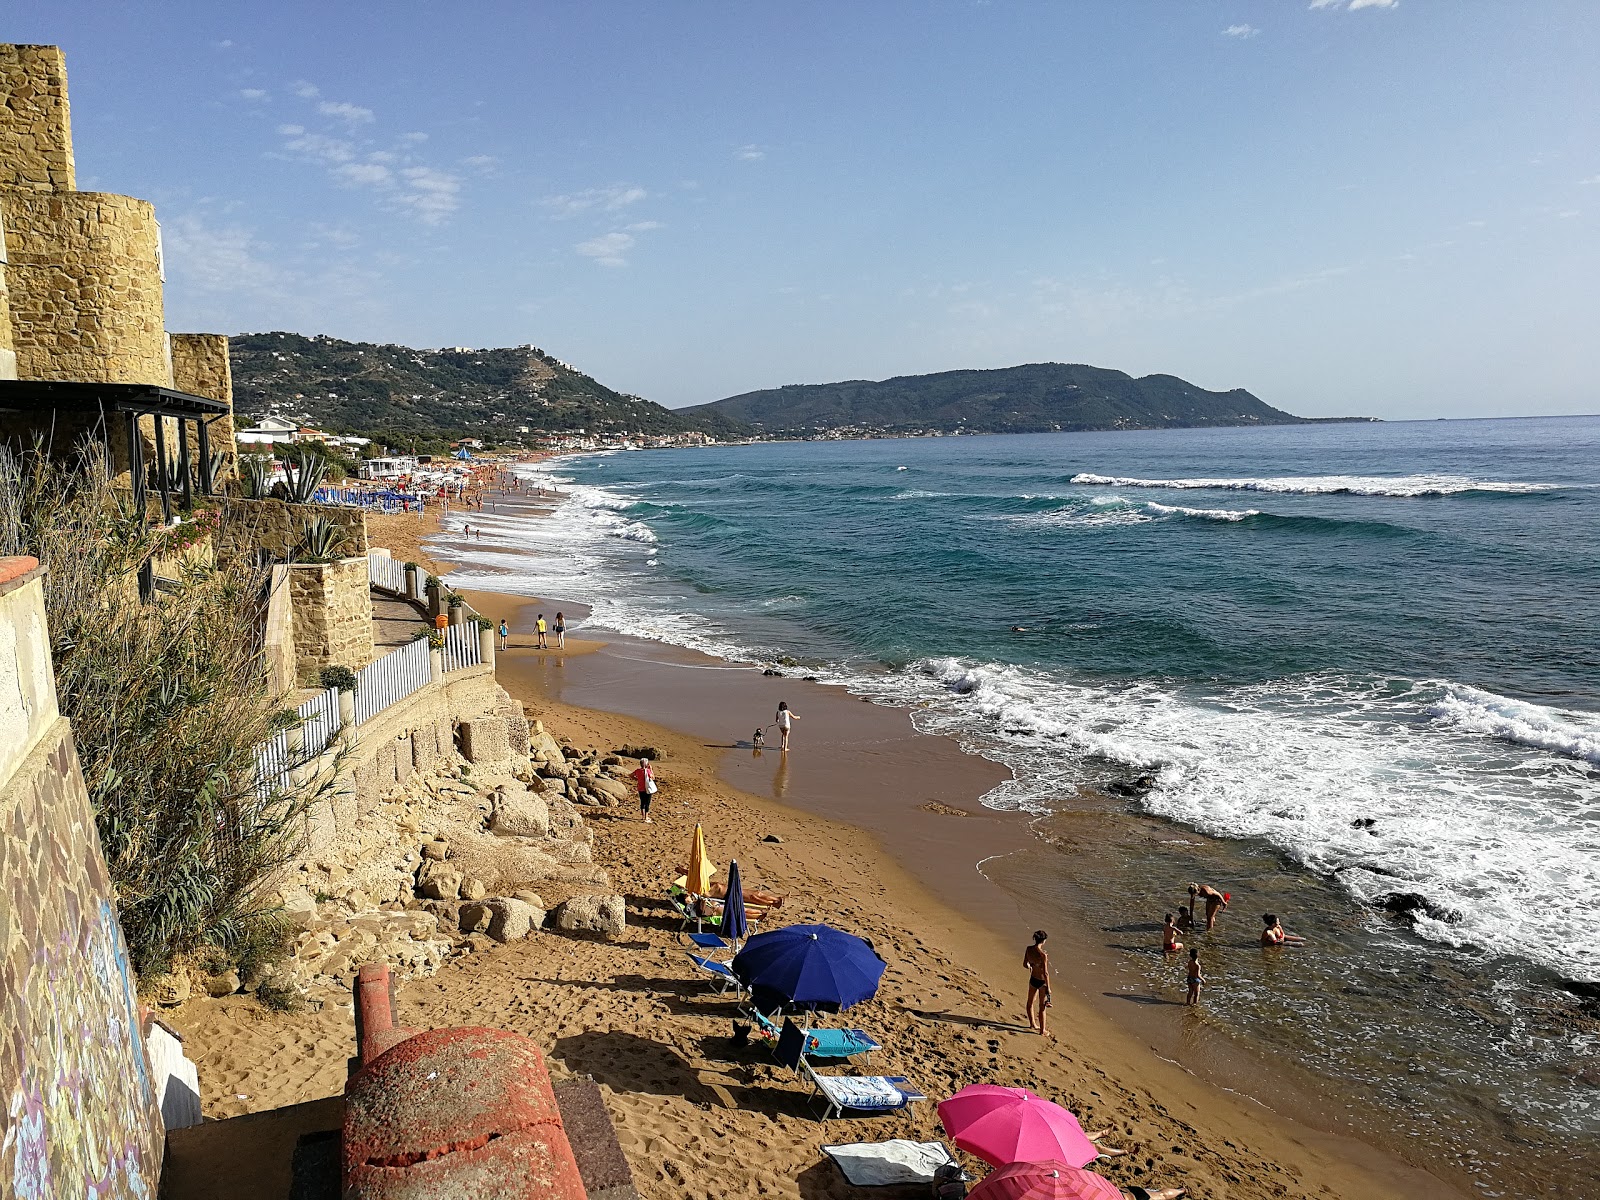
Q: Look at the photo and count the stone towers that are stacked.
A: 3